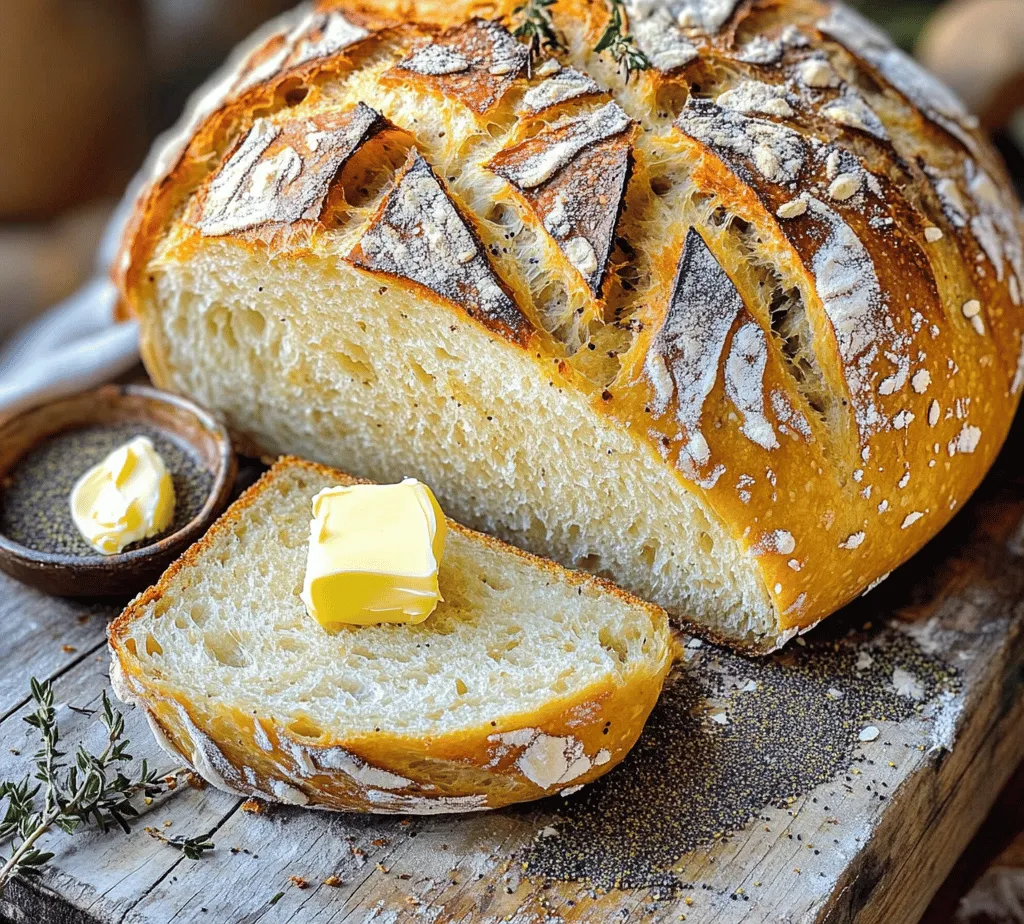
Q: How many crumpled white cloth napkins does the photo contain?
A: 1